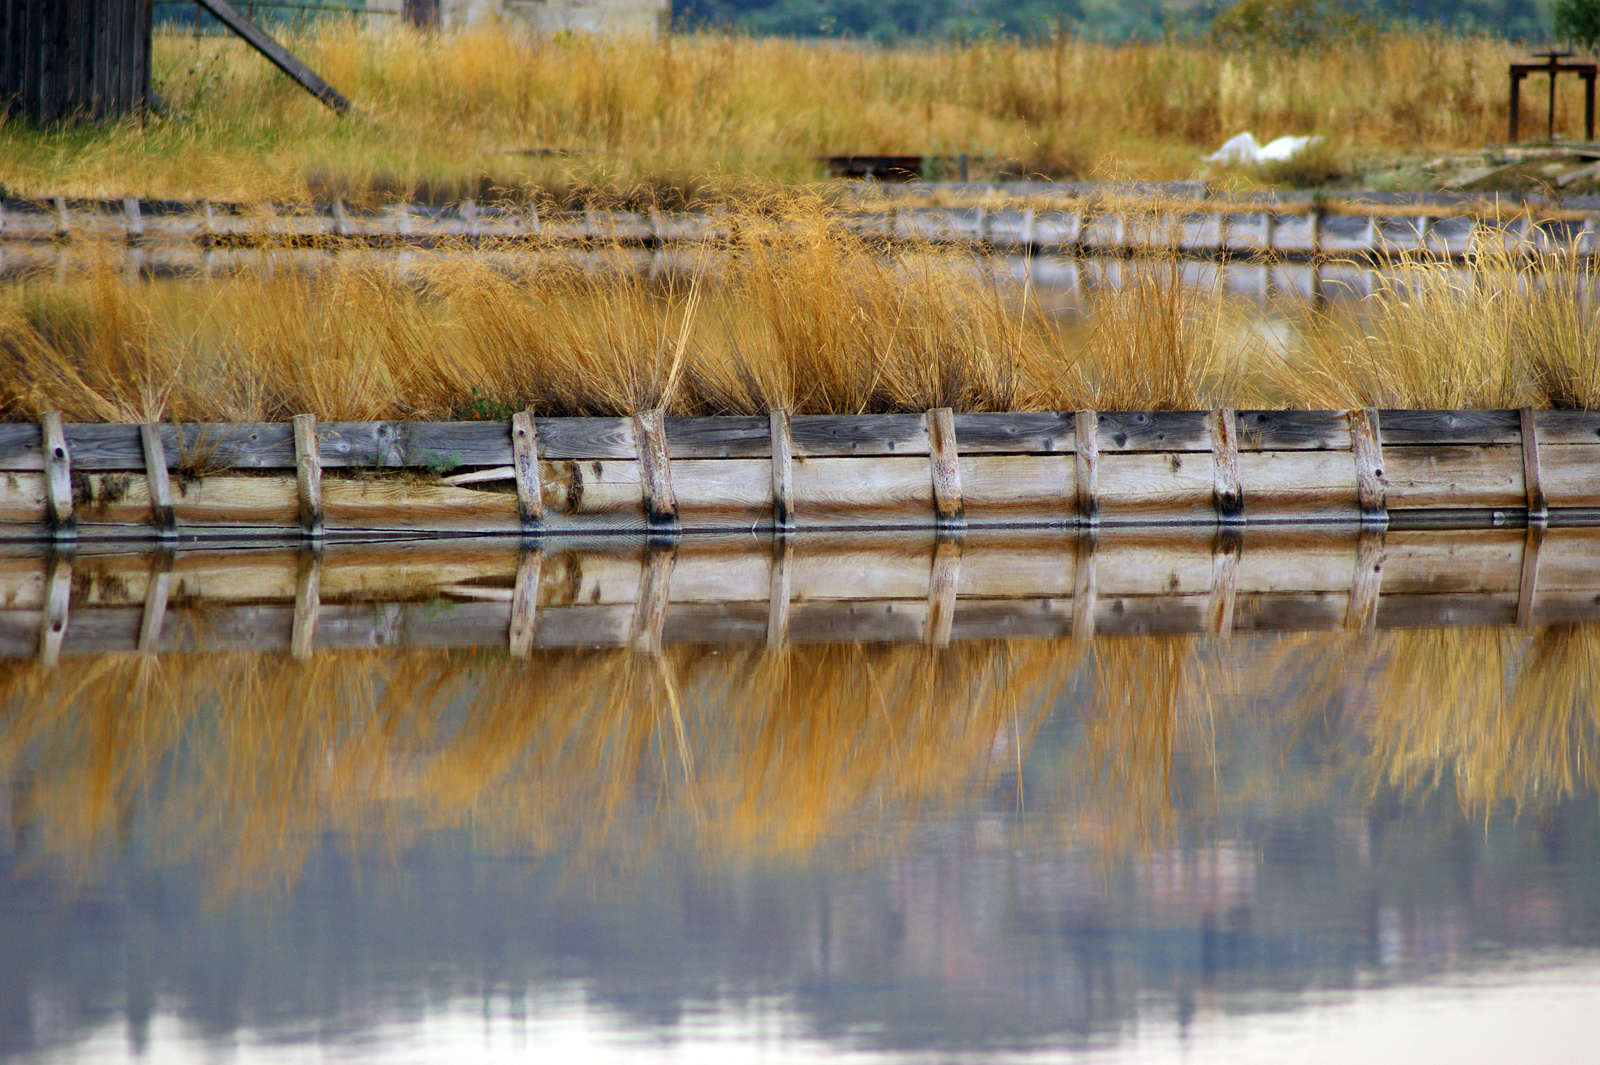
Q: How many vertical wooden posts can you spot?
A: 11